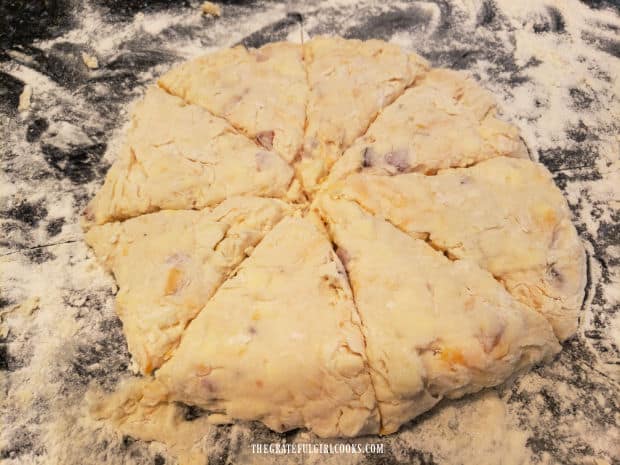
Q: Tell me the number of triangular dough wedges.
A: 8